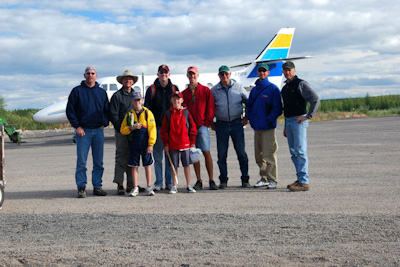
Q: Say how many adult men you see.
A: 7